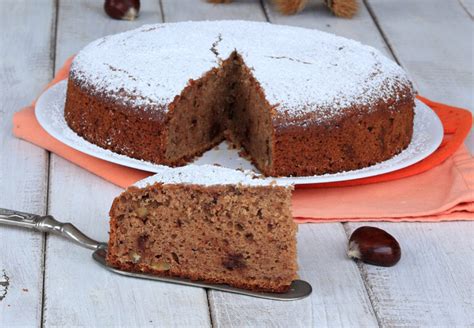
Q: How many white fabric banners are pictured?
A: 0